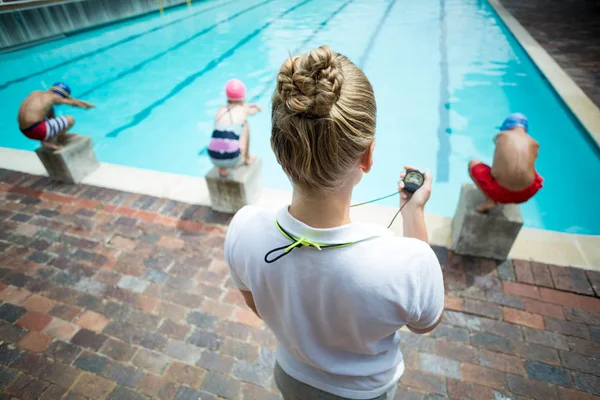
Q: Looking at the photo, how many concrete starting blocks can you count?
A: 3